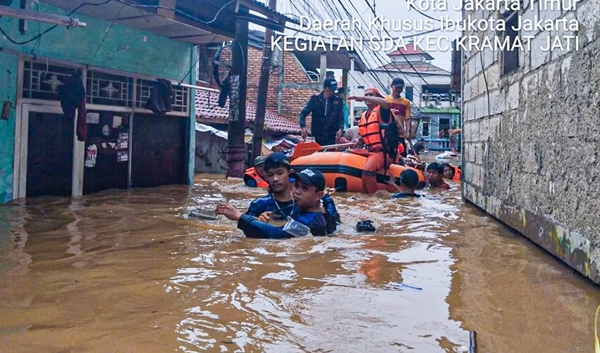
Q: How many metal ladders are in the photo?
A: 0